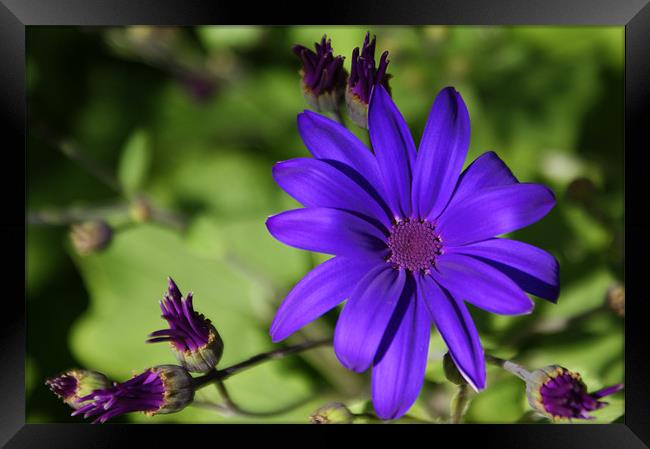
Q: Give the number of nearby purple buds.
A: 6